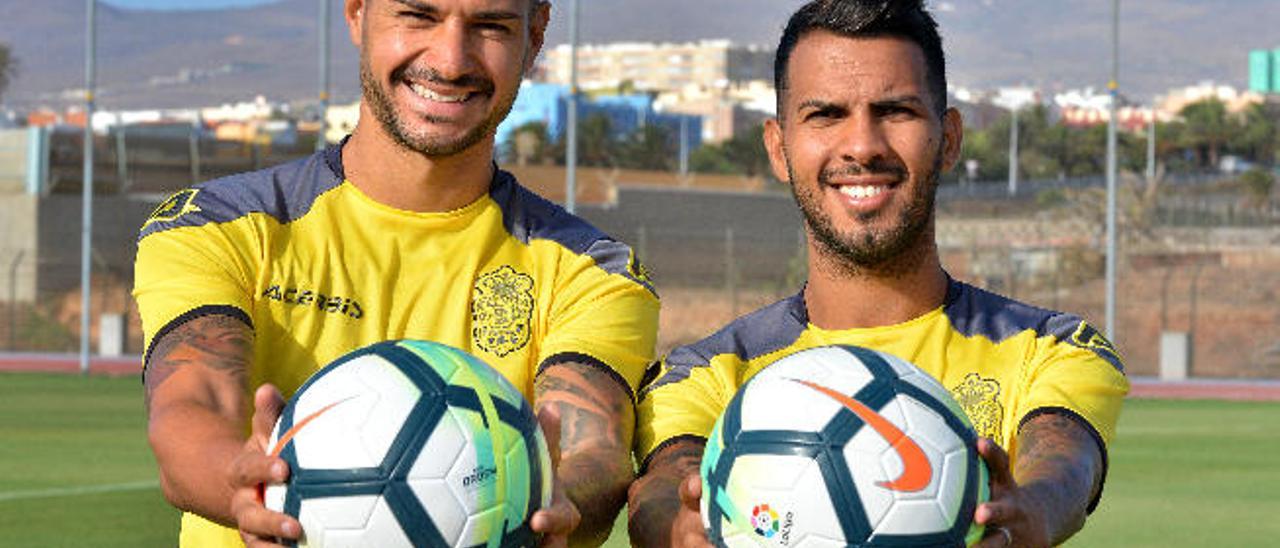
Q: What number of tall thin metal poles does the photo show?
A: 4